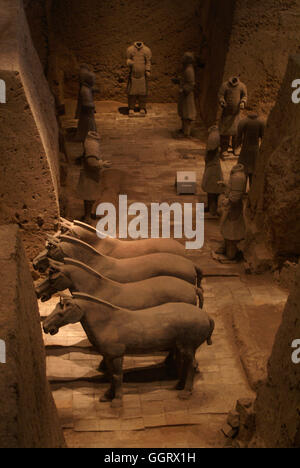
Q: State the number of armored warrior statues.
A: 8